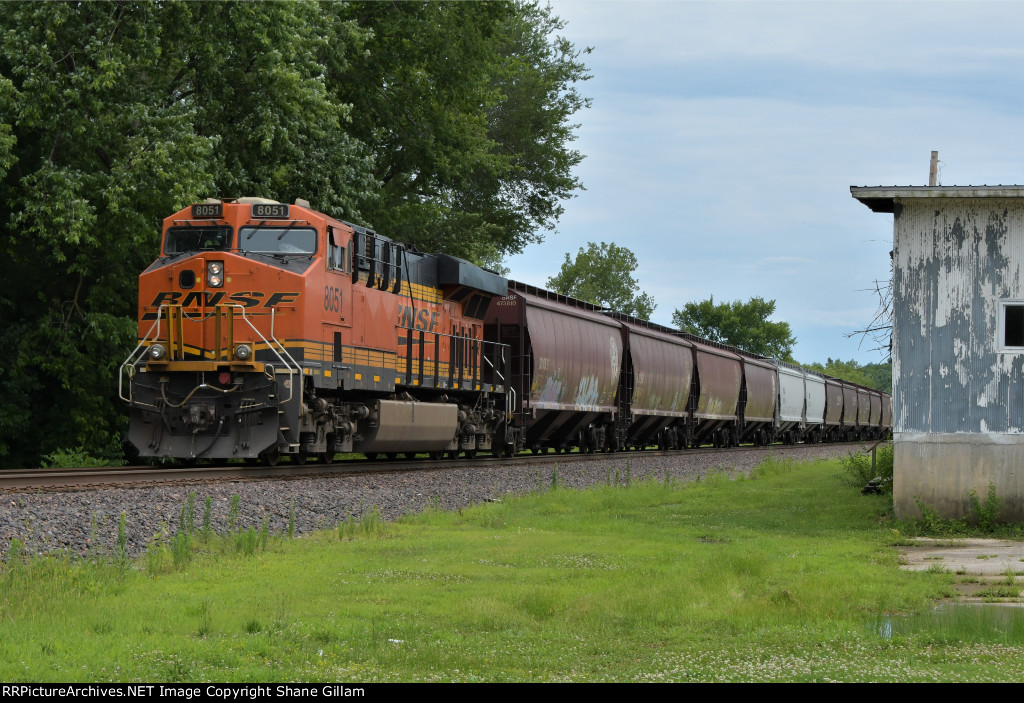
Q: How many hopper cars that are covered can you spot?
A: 11